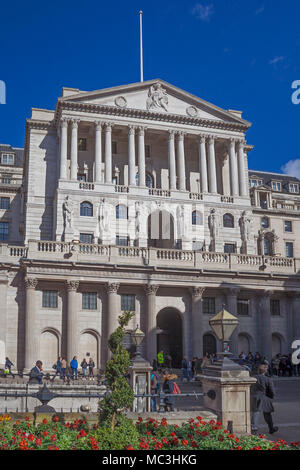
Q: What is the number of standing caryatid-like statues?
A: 6